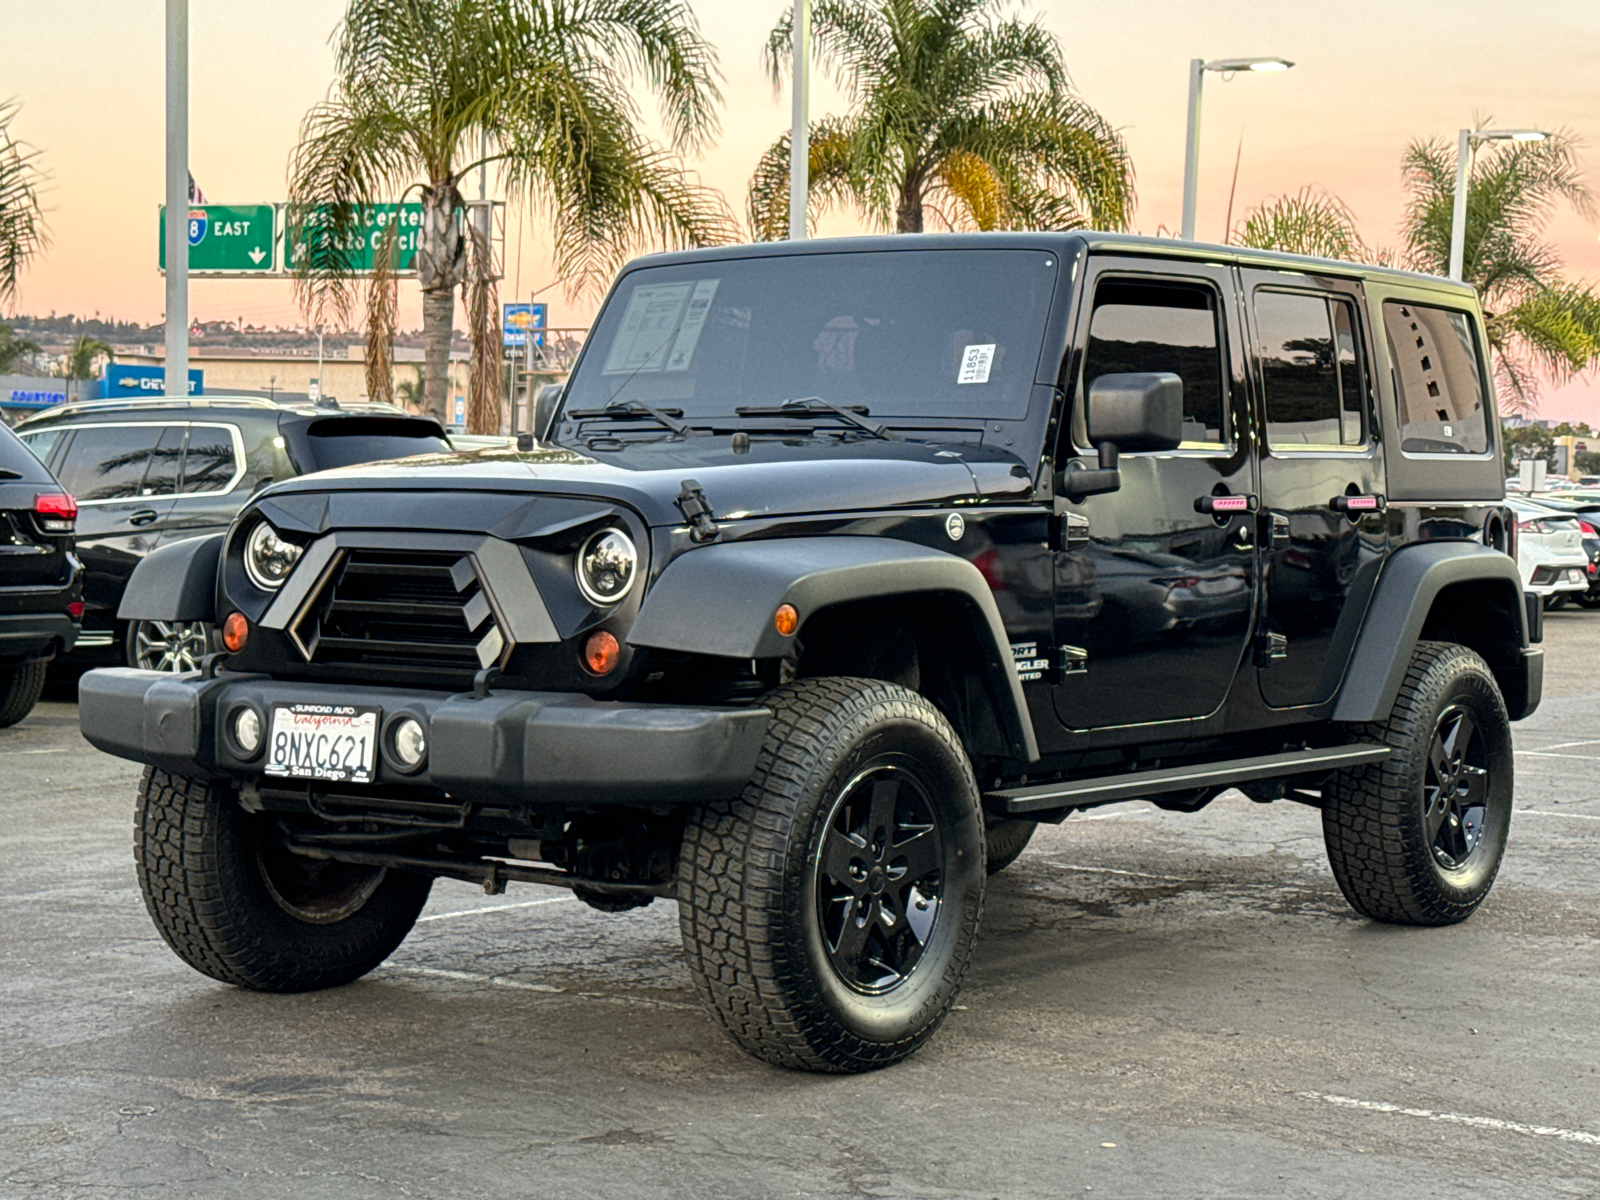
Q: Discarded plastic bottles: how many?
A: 0